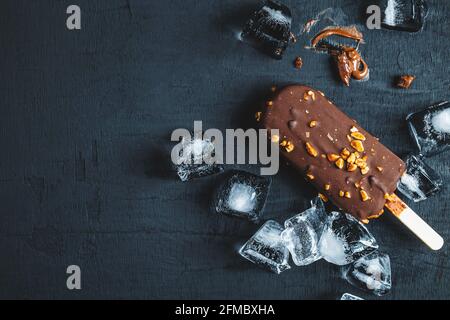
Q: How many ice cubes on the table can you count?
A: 11